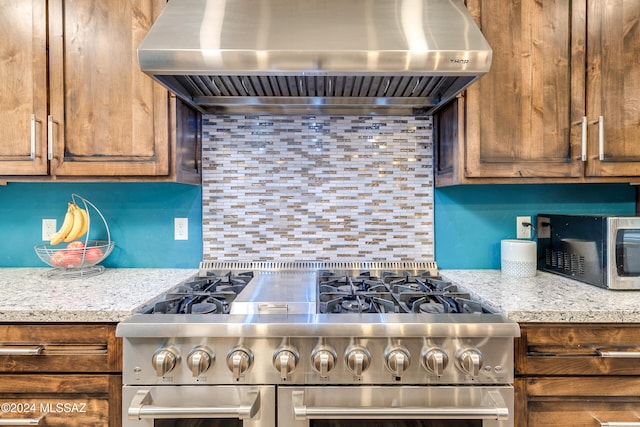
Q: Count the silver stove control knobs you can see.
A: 9